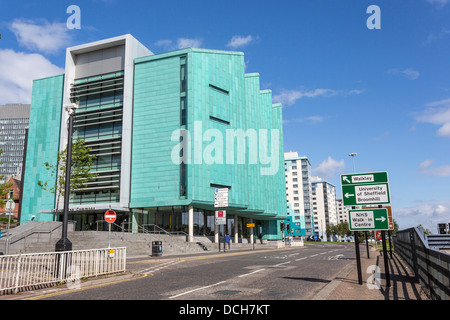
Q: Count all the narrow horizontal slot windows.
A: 3